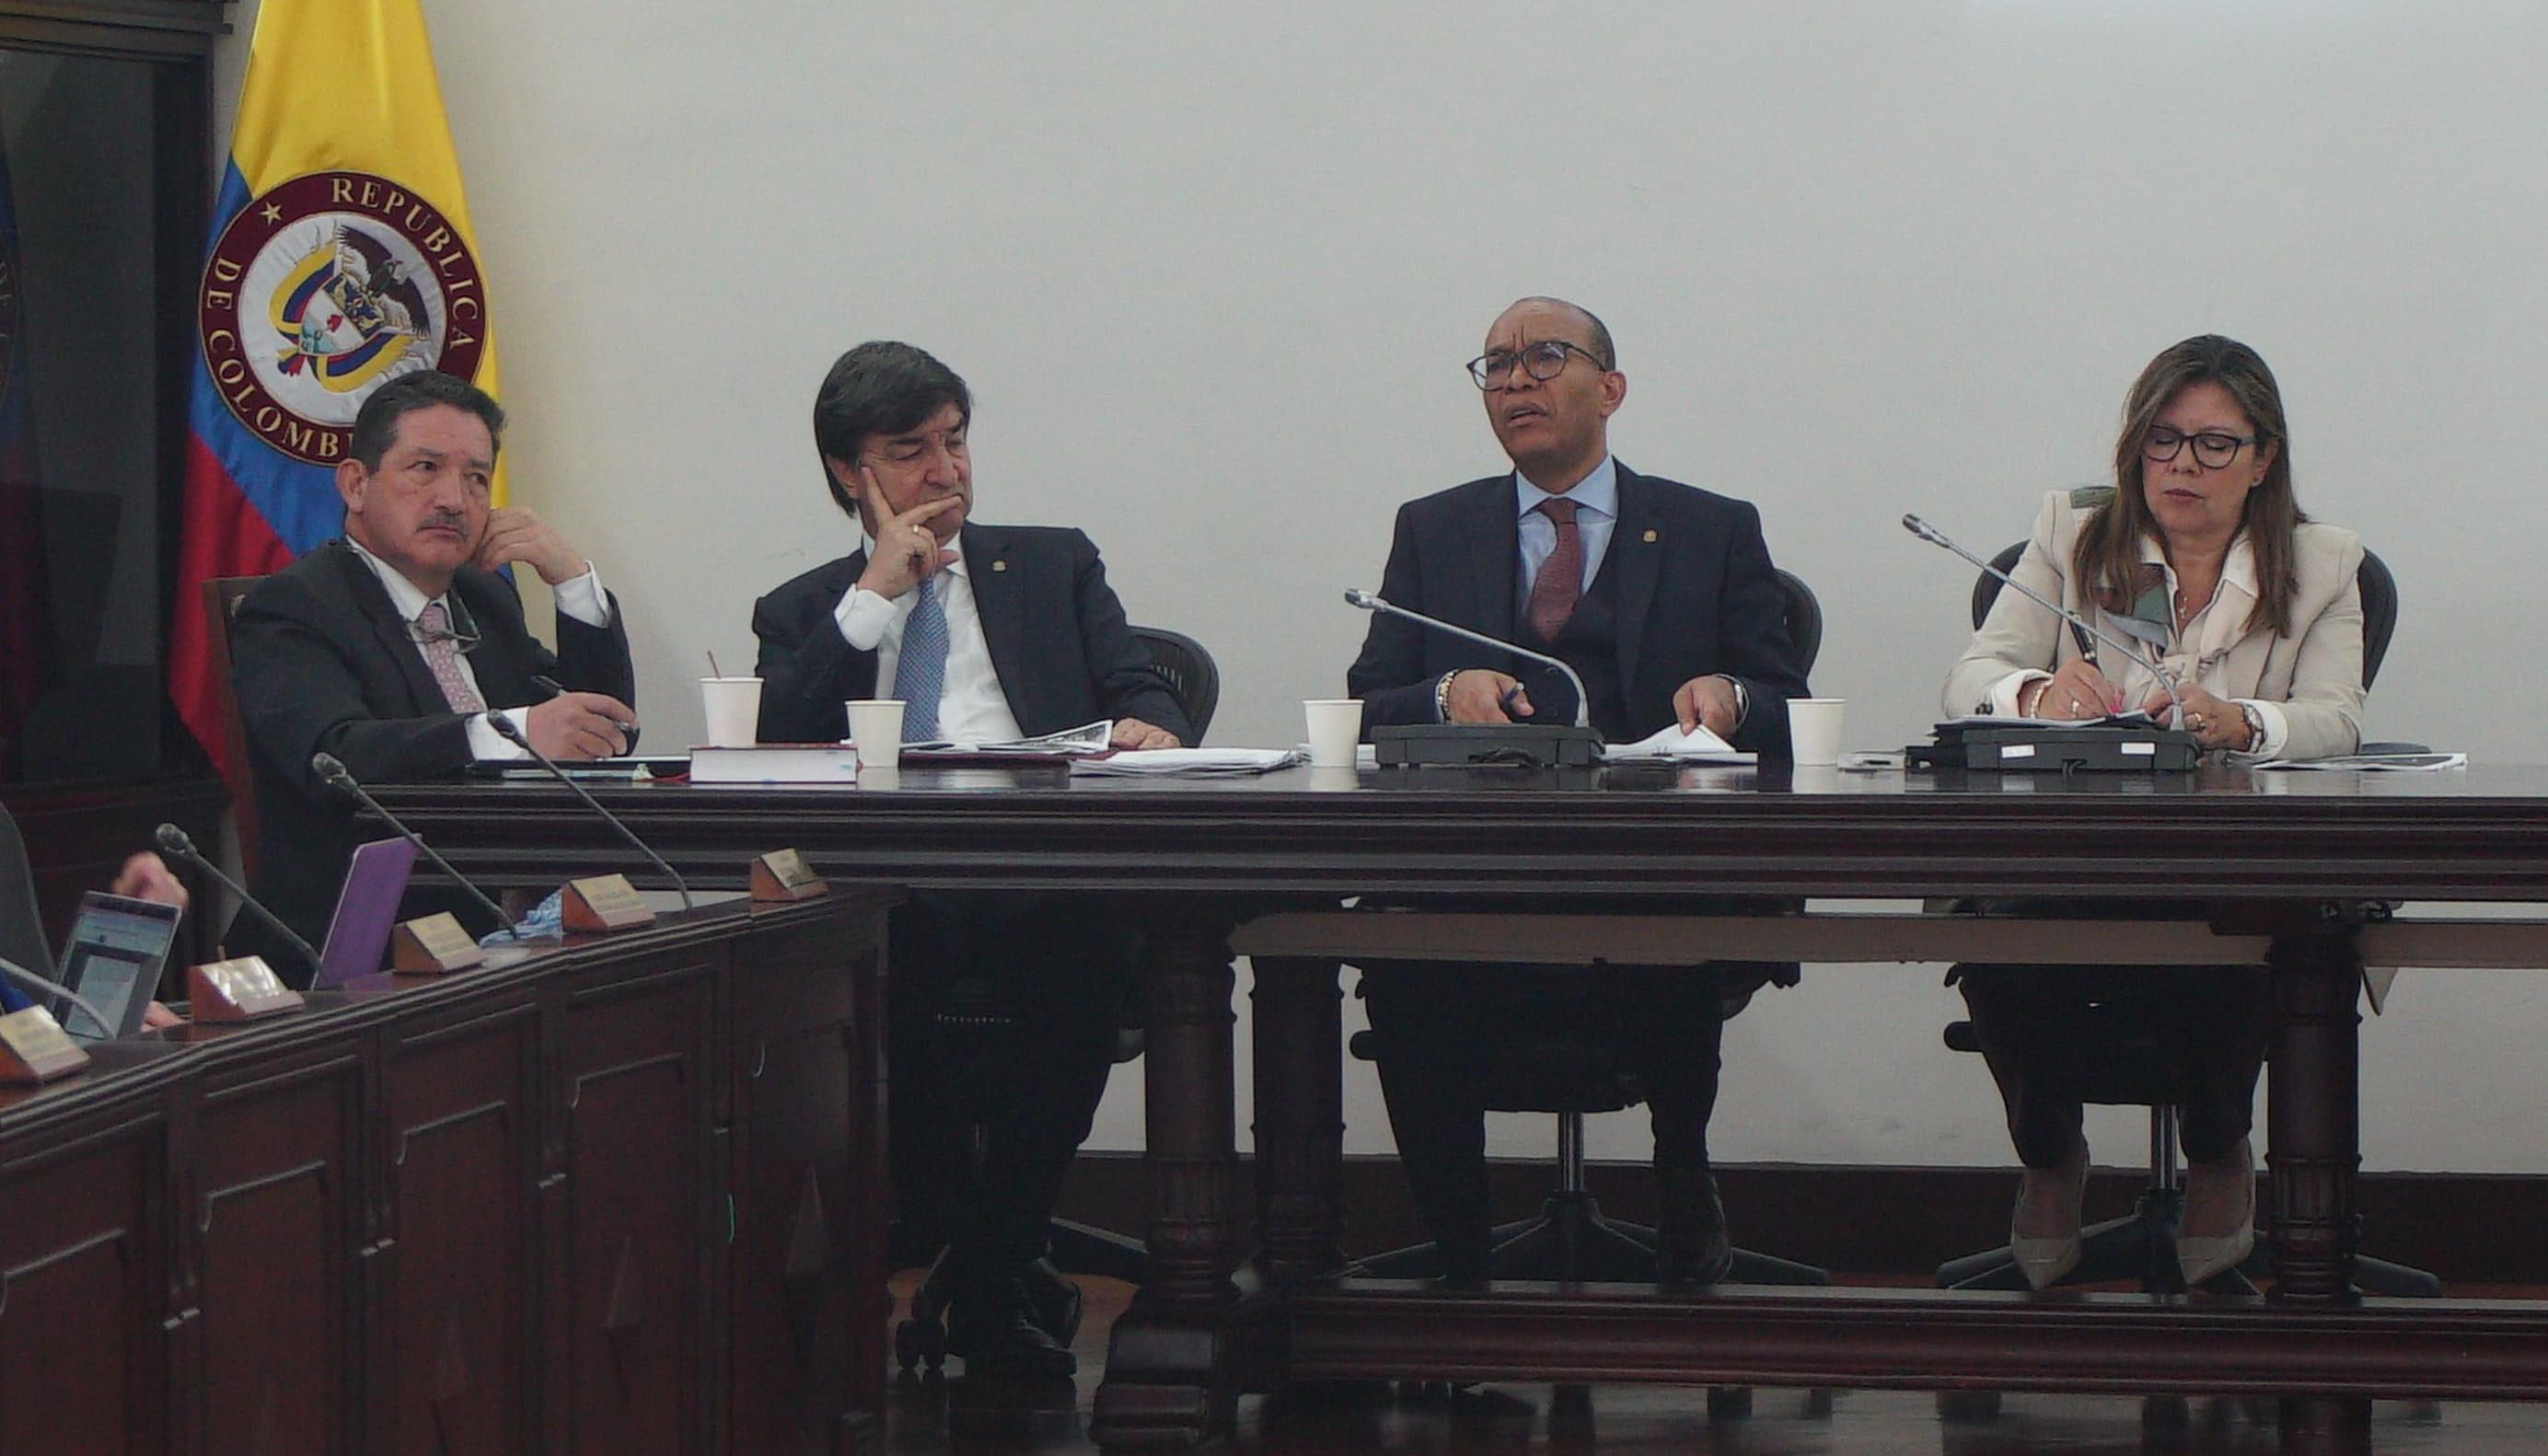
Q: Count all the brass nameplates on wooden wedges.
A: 5